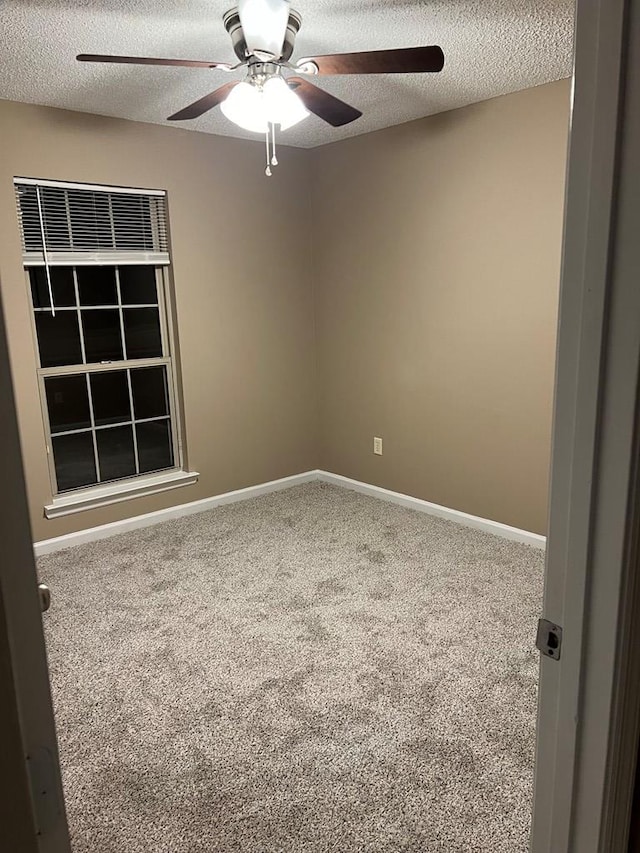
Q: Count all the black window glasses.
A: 12